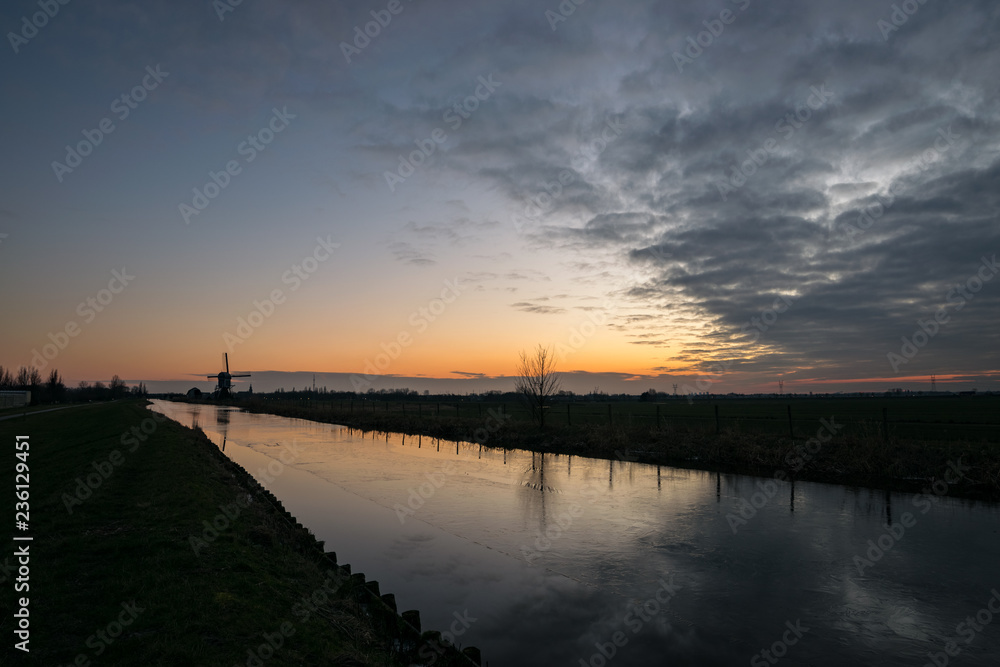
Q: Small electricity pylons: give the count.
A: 3